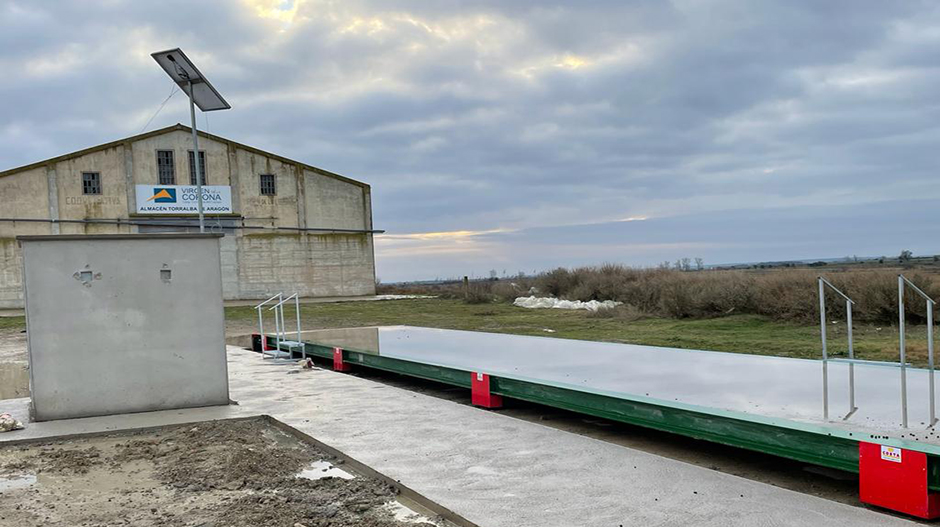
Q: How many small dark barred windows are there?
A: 4